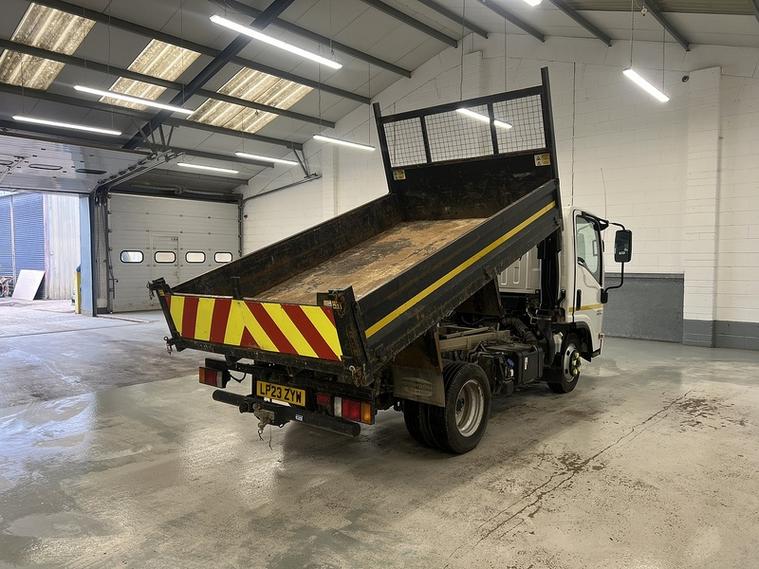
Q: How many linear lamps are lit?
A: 9